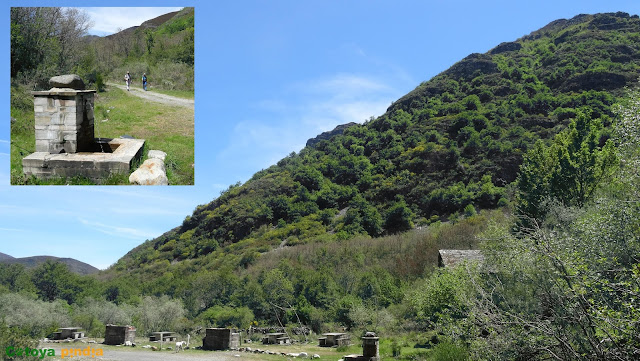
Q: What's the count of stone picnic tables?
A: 4